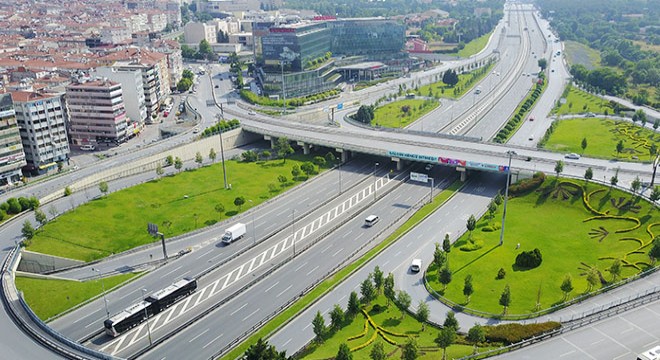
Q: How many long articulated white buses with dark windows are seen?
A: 1